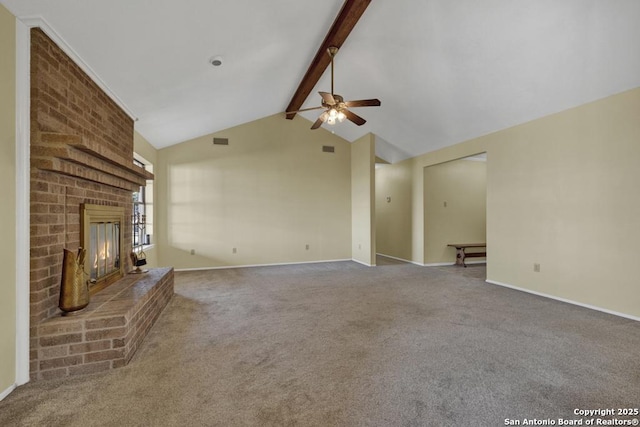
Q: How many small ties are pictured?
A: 0